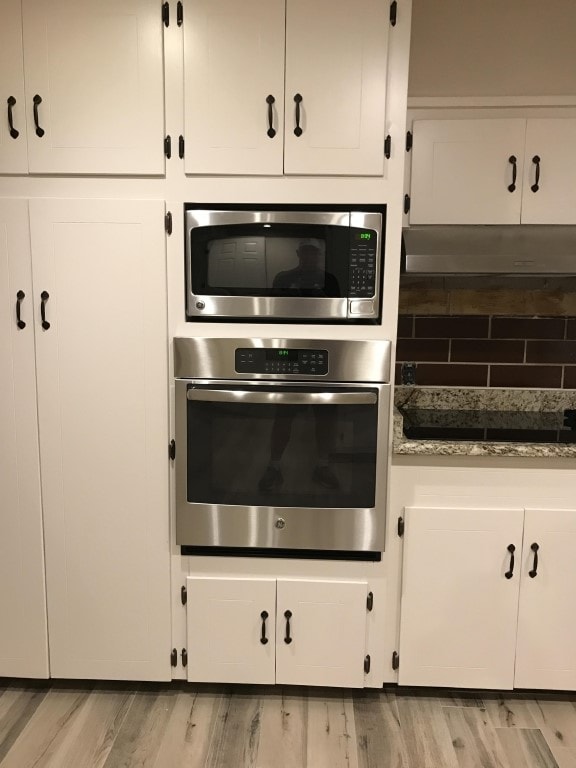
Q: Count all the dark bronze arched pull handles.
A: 12